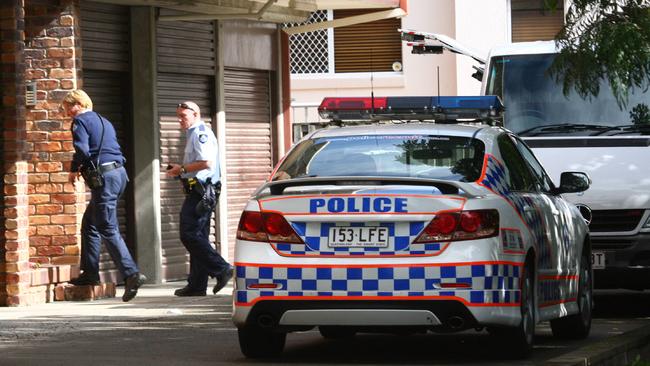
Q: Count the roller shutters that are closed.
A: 3